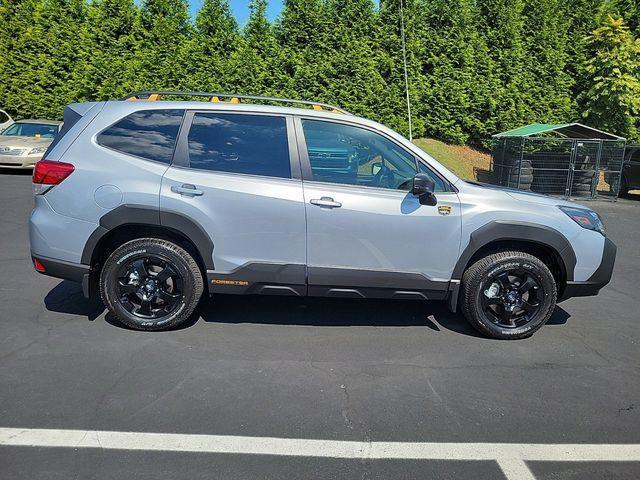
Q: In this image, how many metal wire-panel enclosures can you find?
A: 1